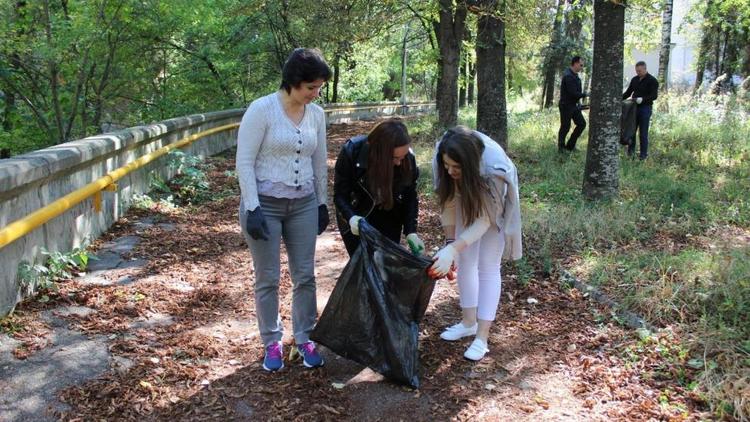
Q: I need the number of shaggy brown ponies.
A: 0